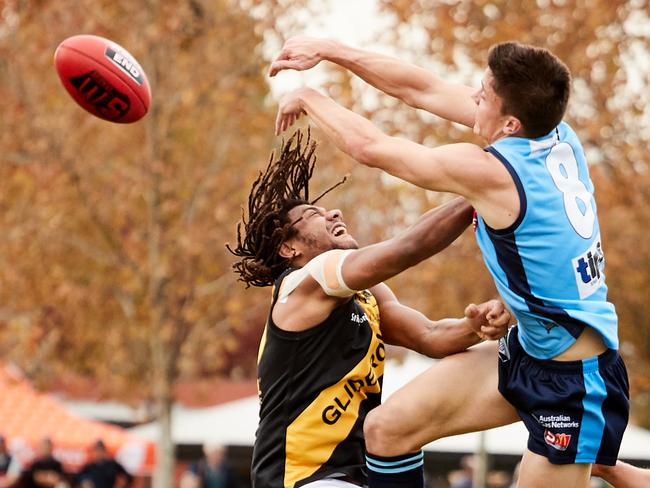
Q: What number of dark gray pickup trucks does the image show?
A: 0